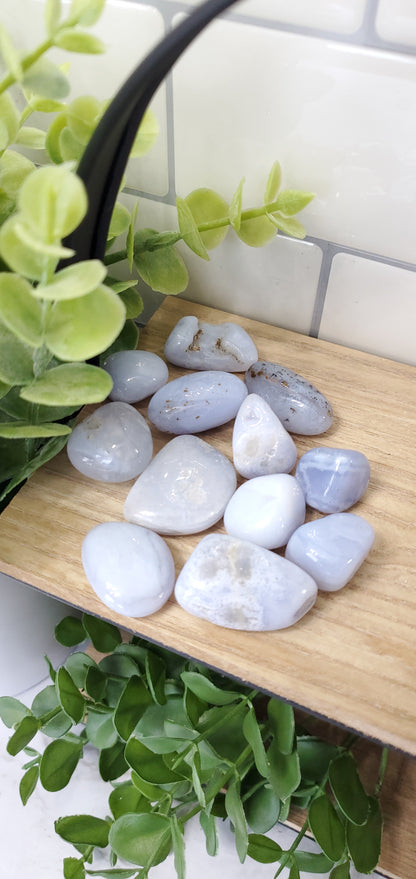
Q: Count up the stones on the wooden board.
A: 12